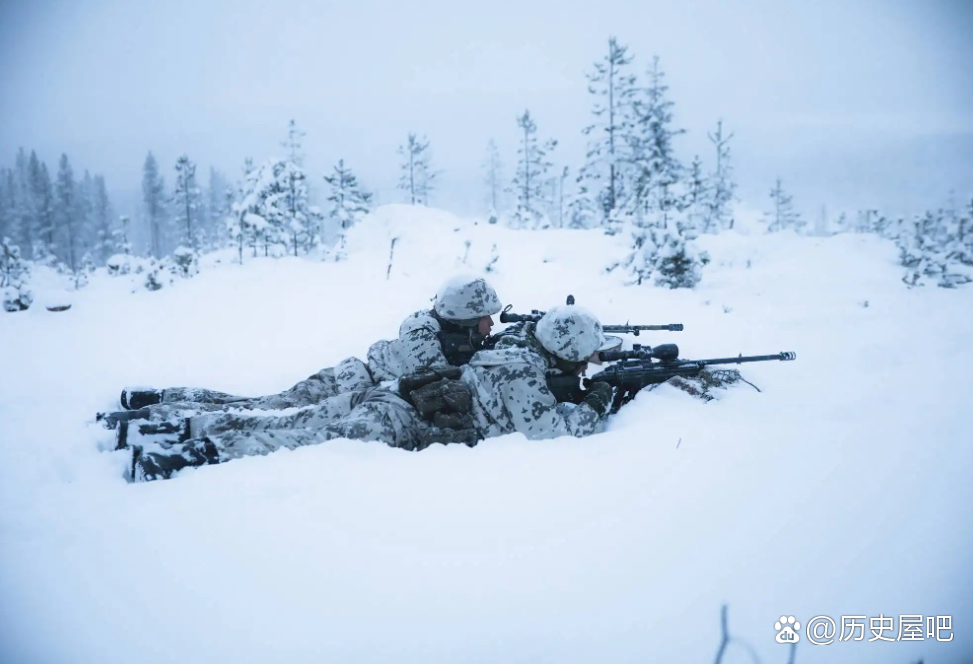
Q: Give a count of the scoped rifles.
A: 2